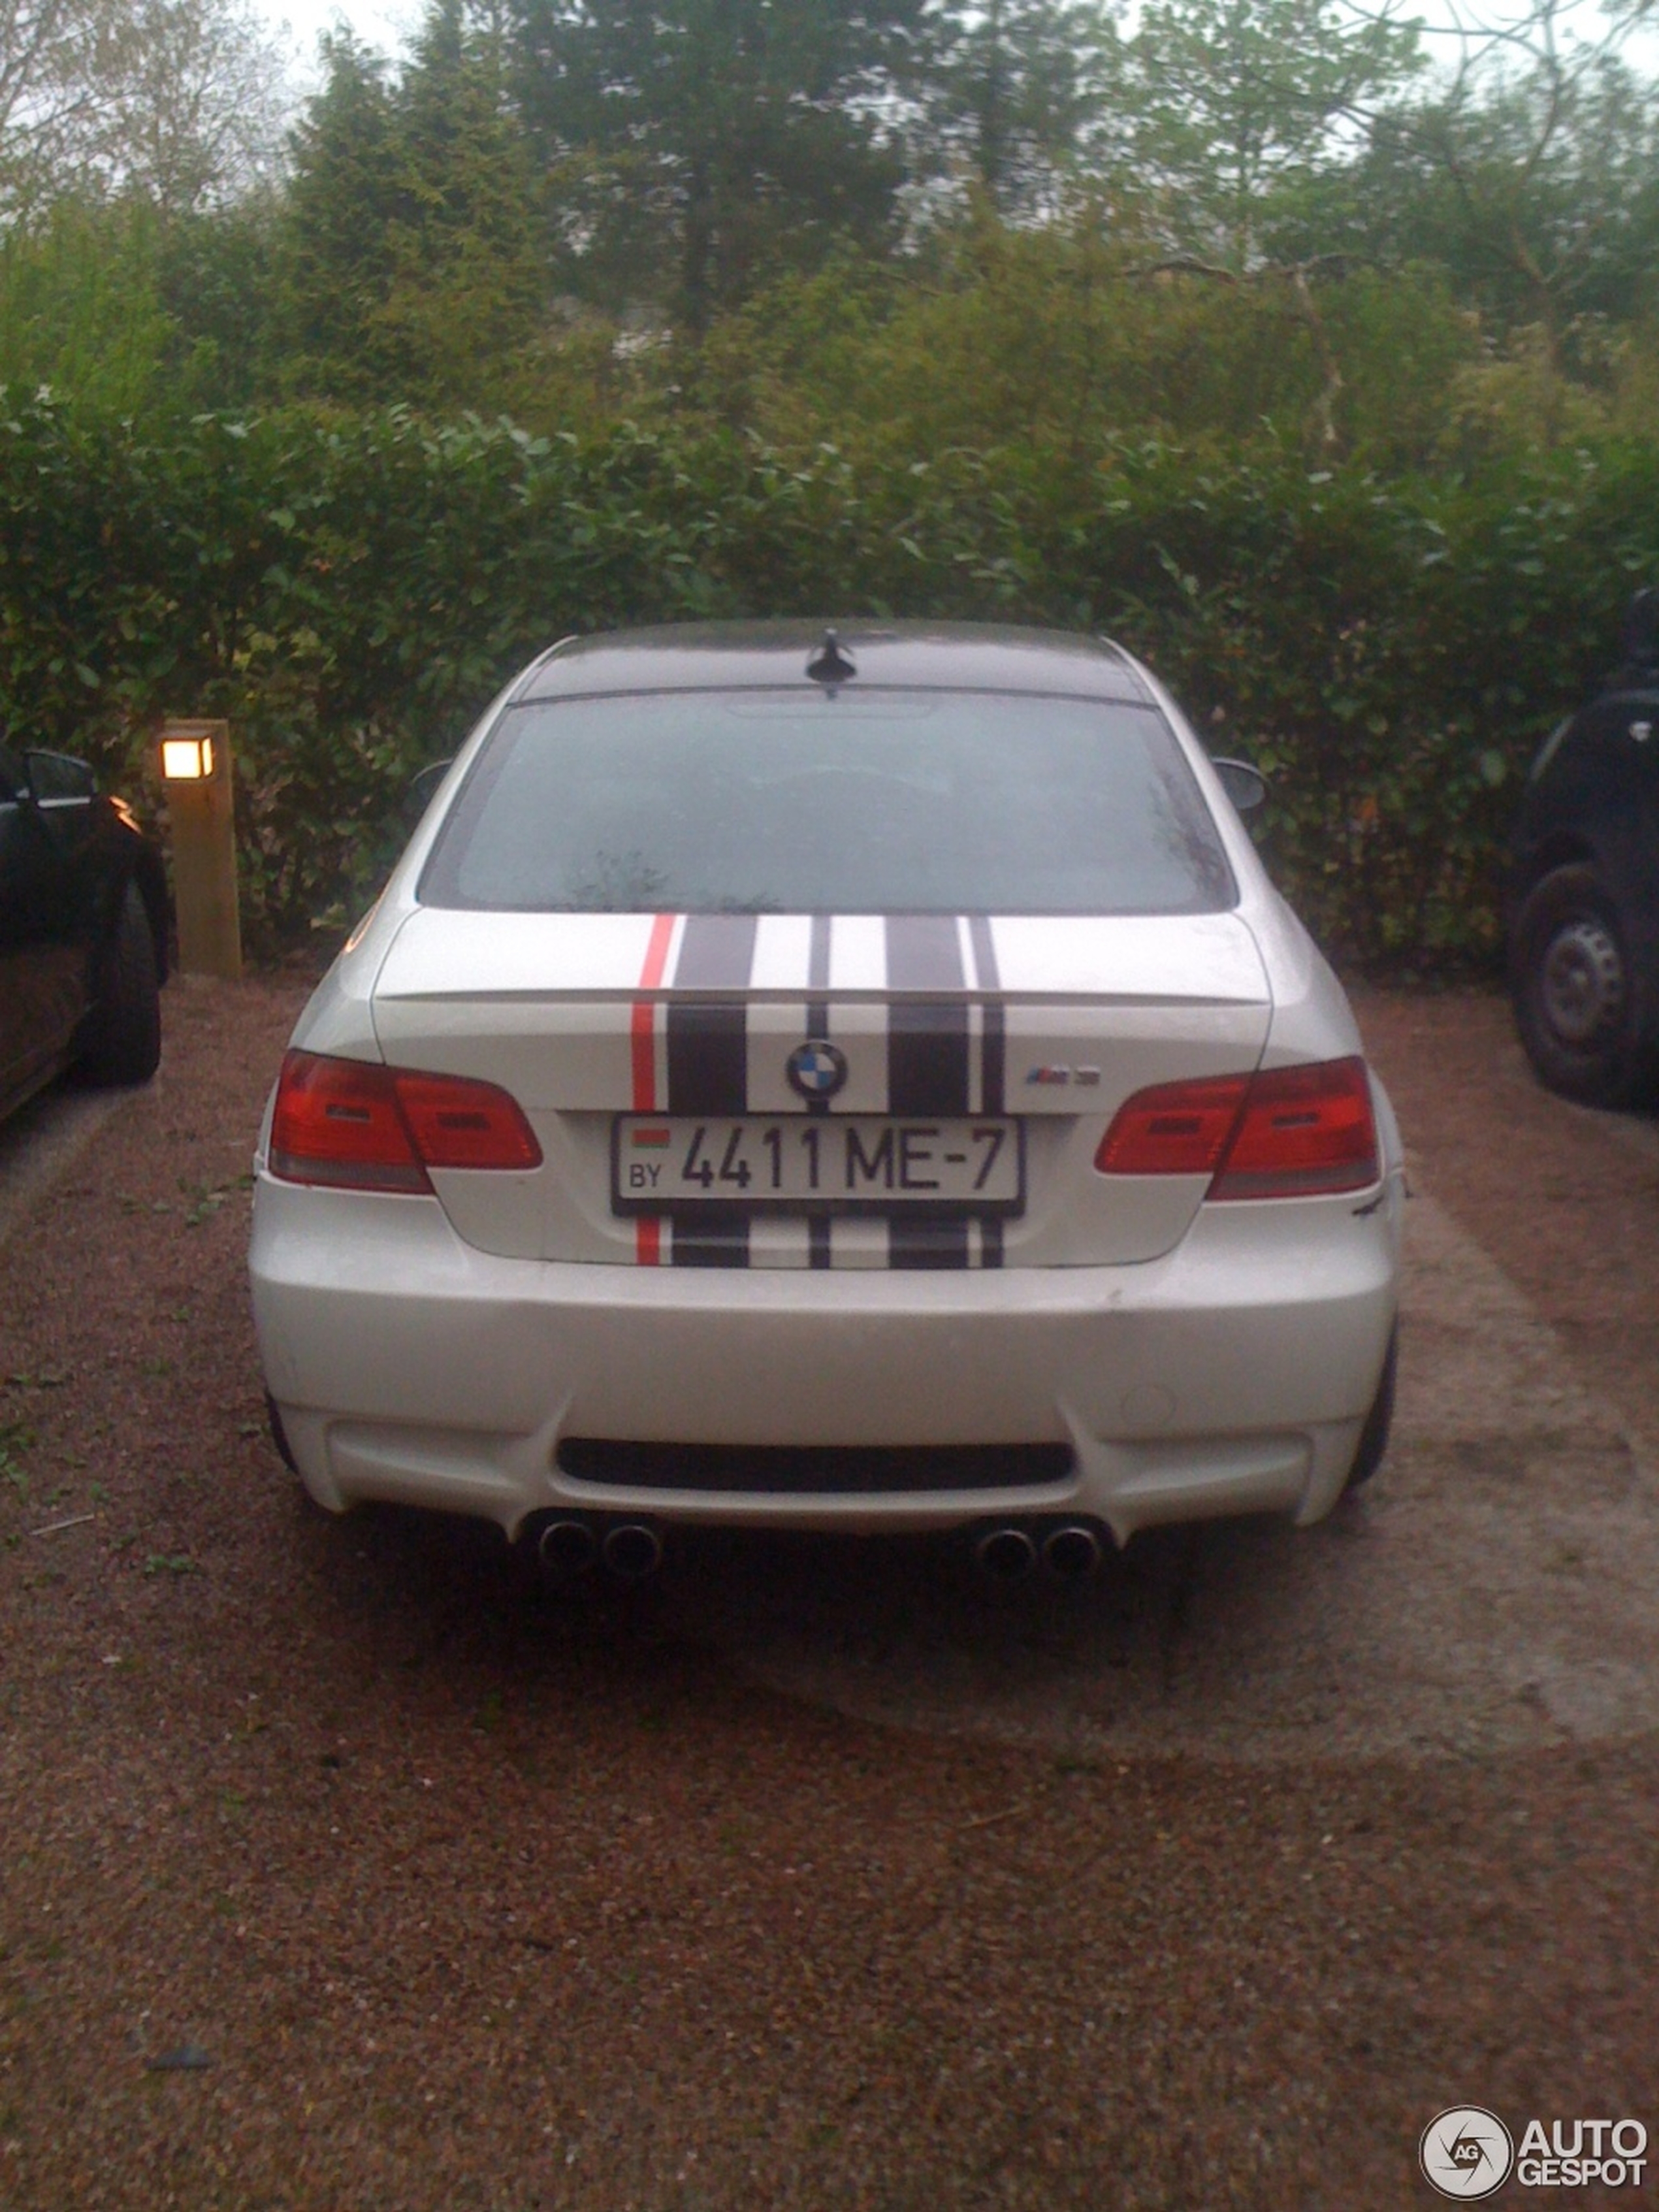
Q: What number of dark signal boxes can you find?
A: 4